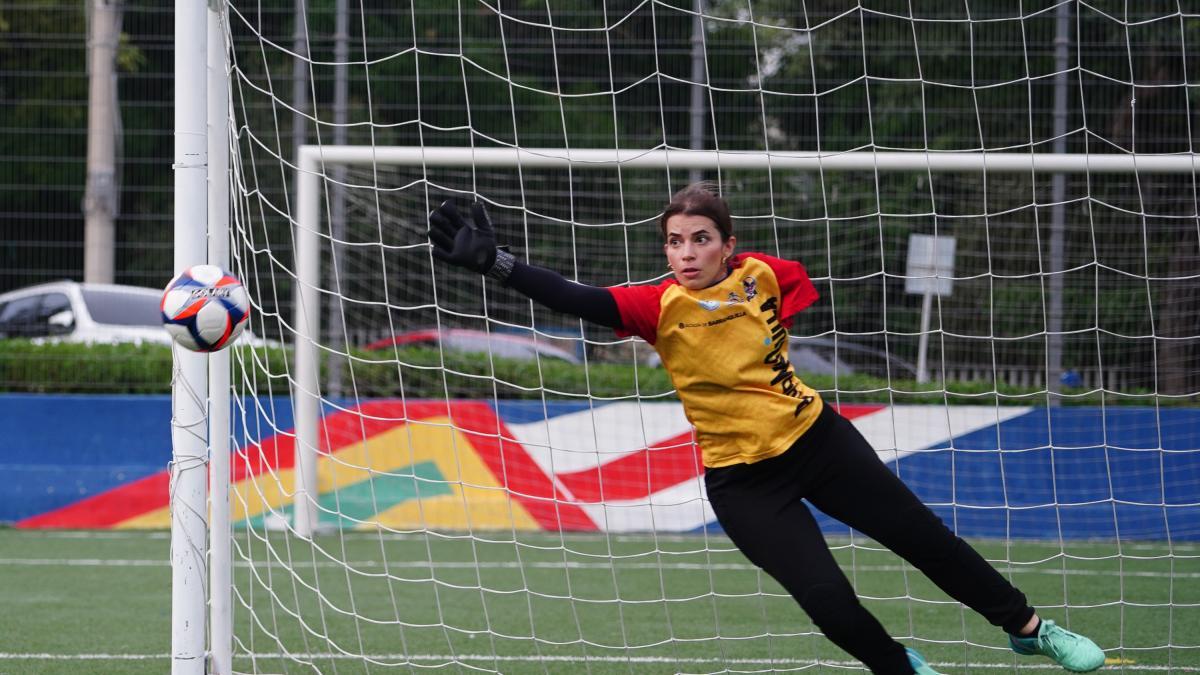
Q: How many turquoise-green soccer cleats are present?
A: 2